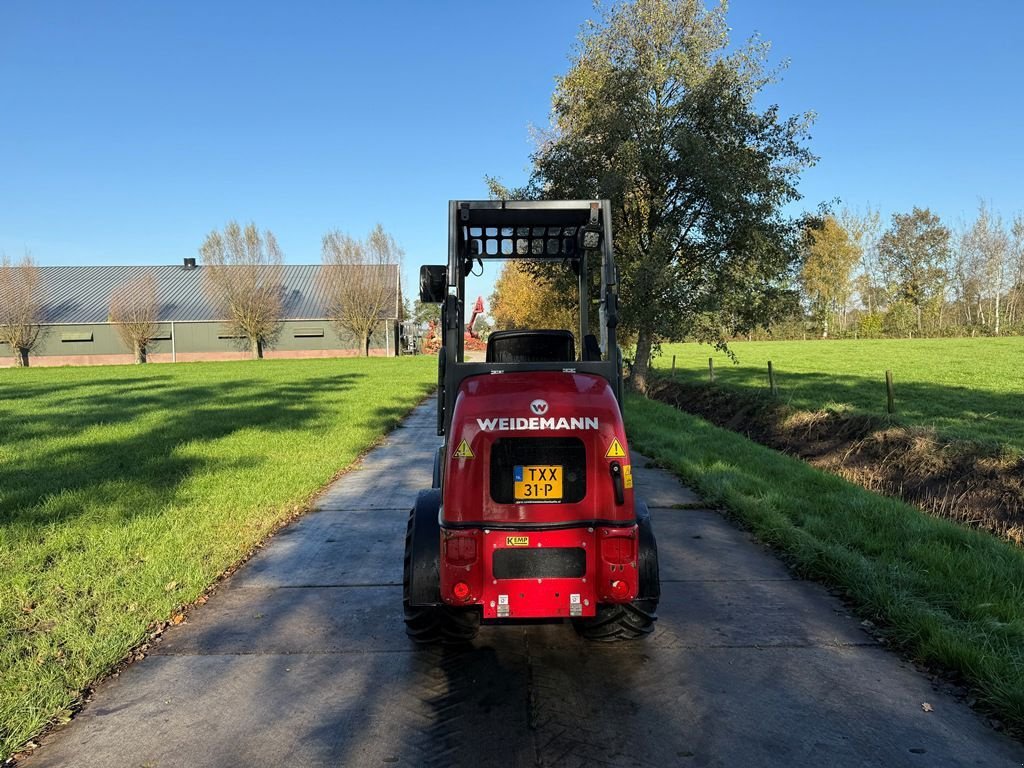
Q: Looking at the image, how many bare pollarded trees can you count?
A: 4